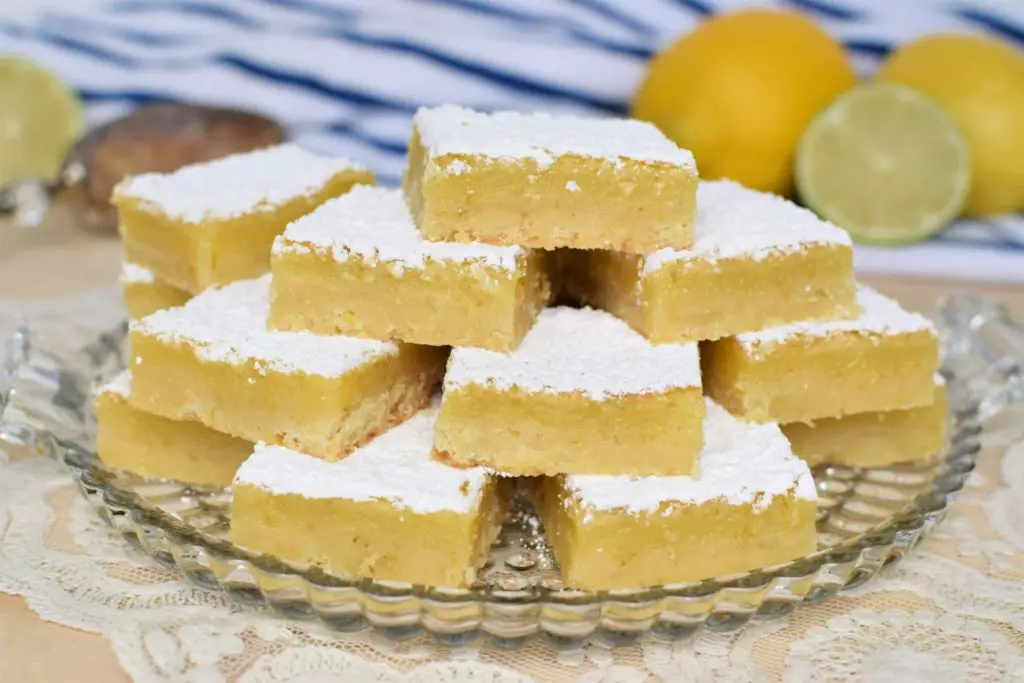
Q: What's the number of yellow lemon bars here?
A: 12